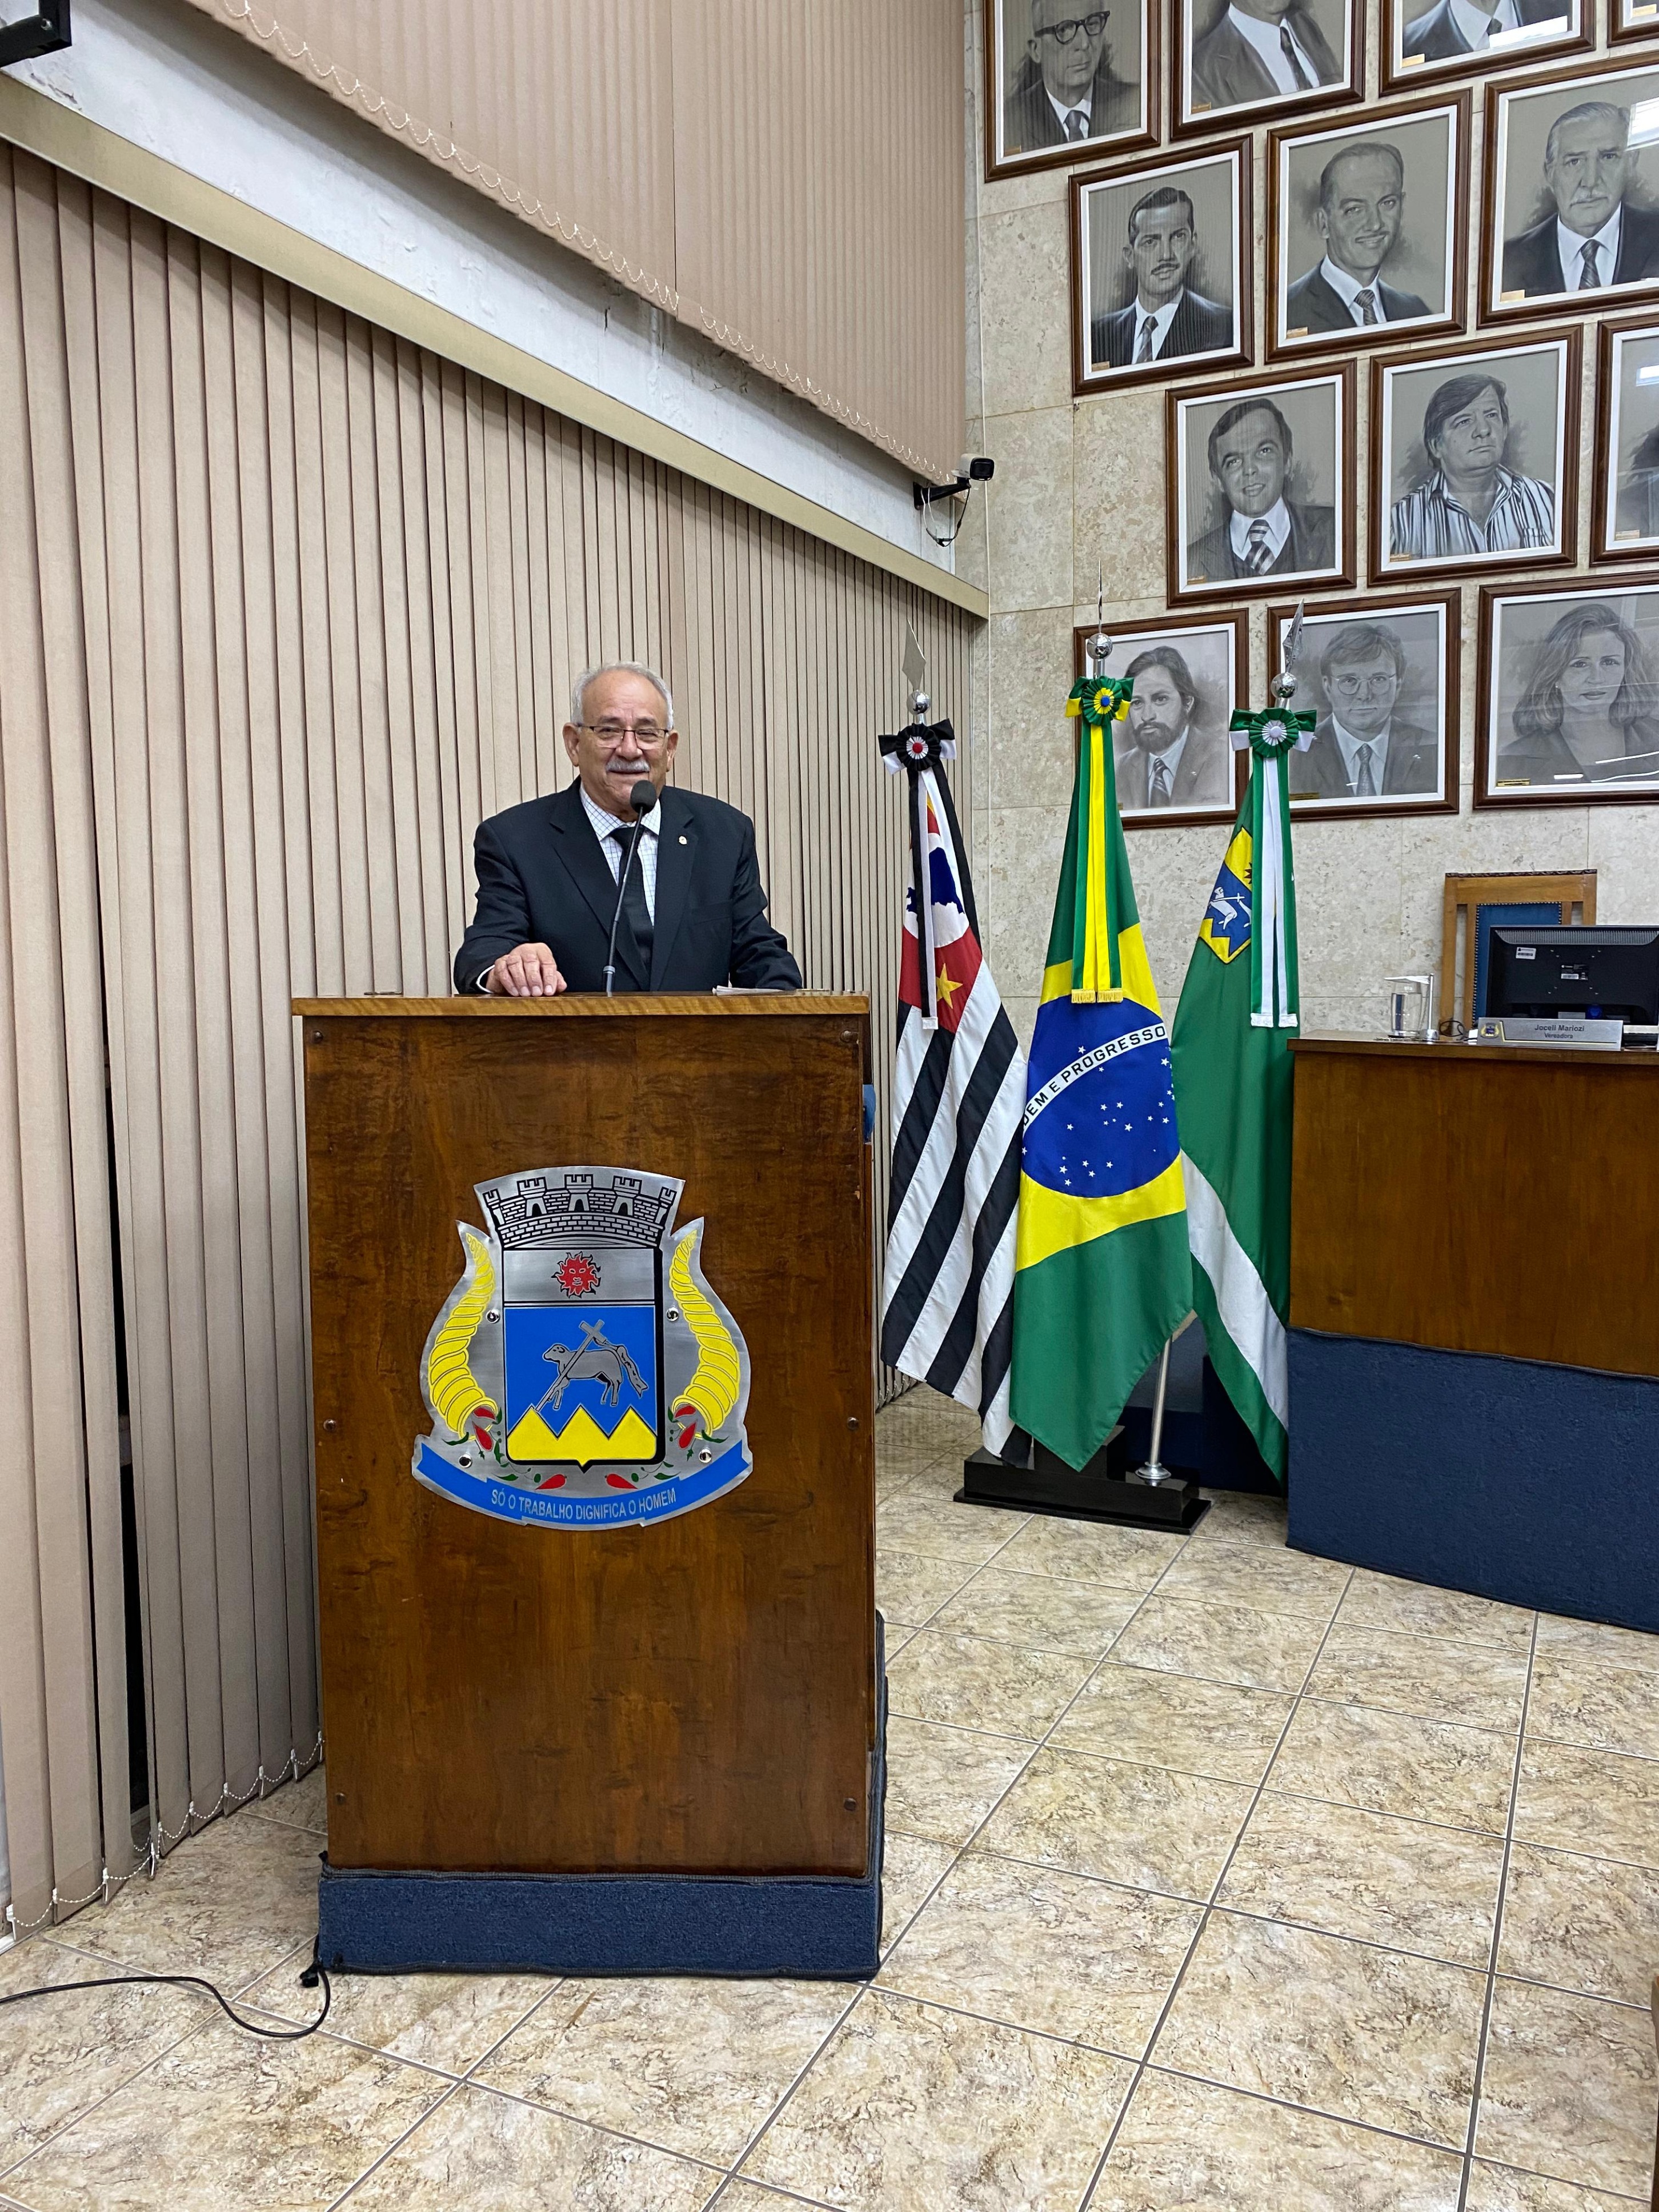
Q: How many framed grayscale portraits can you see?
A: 13